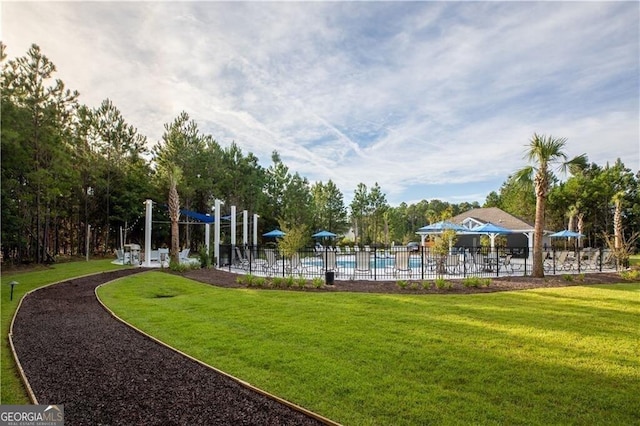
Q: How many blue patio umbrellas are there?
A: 5